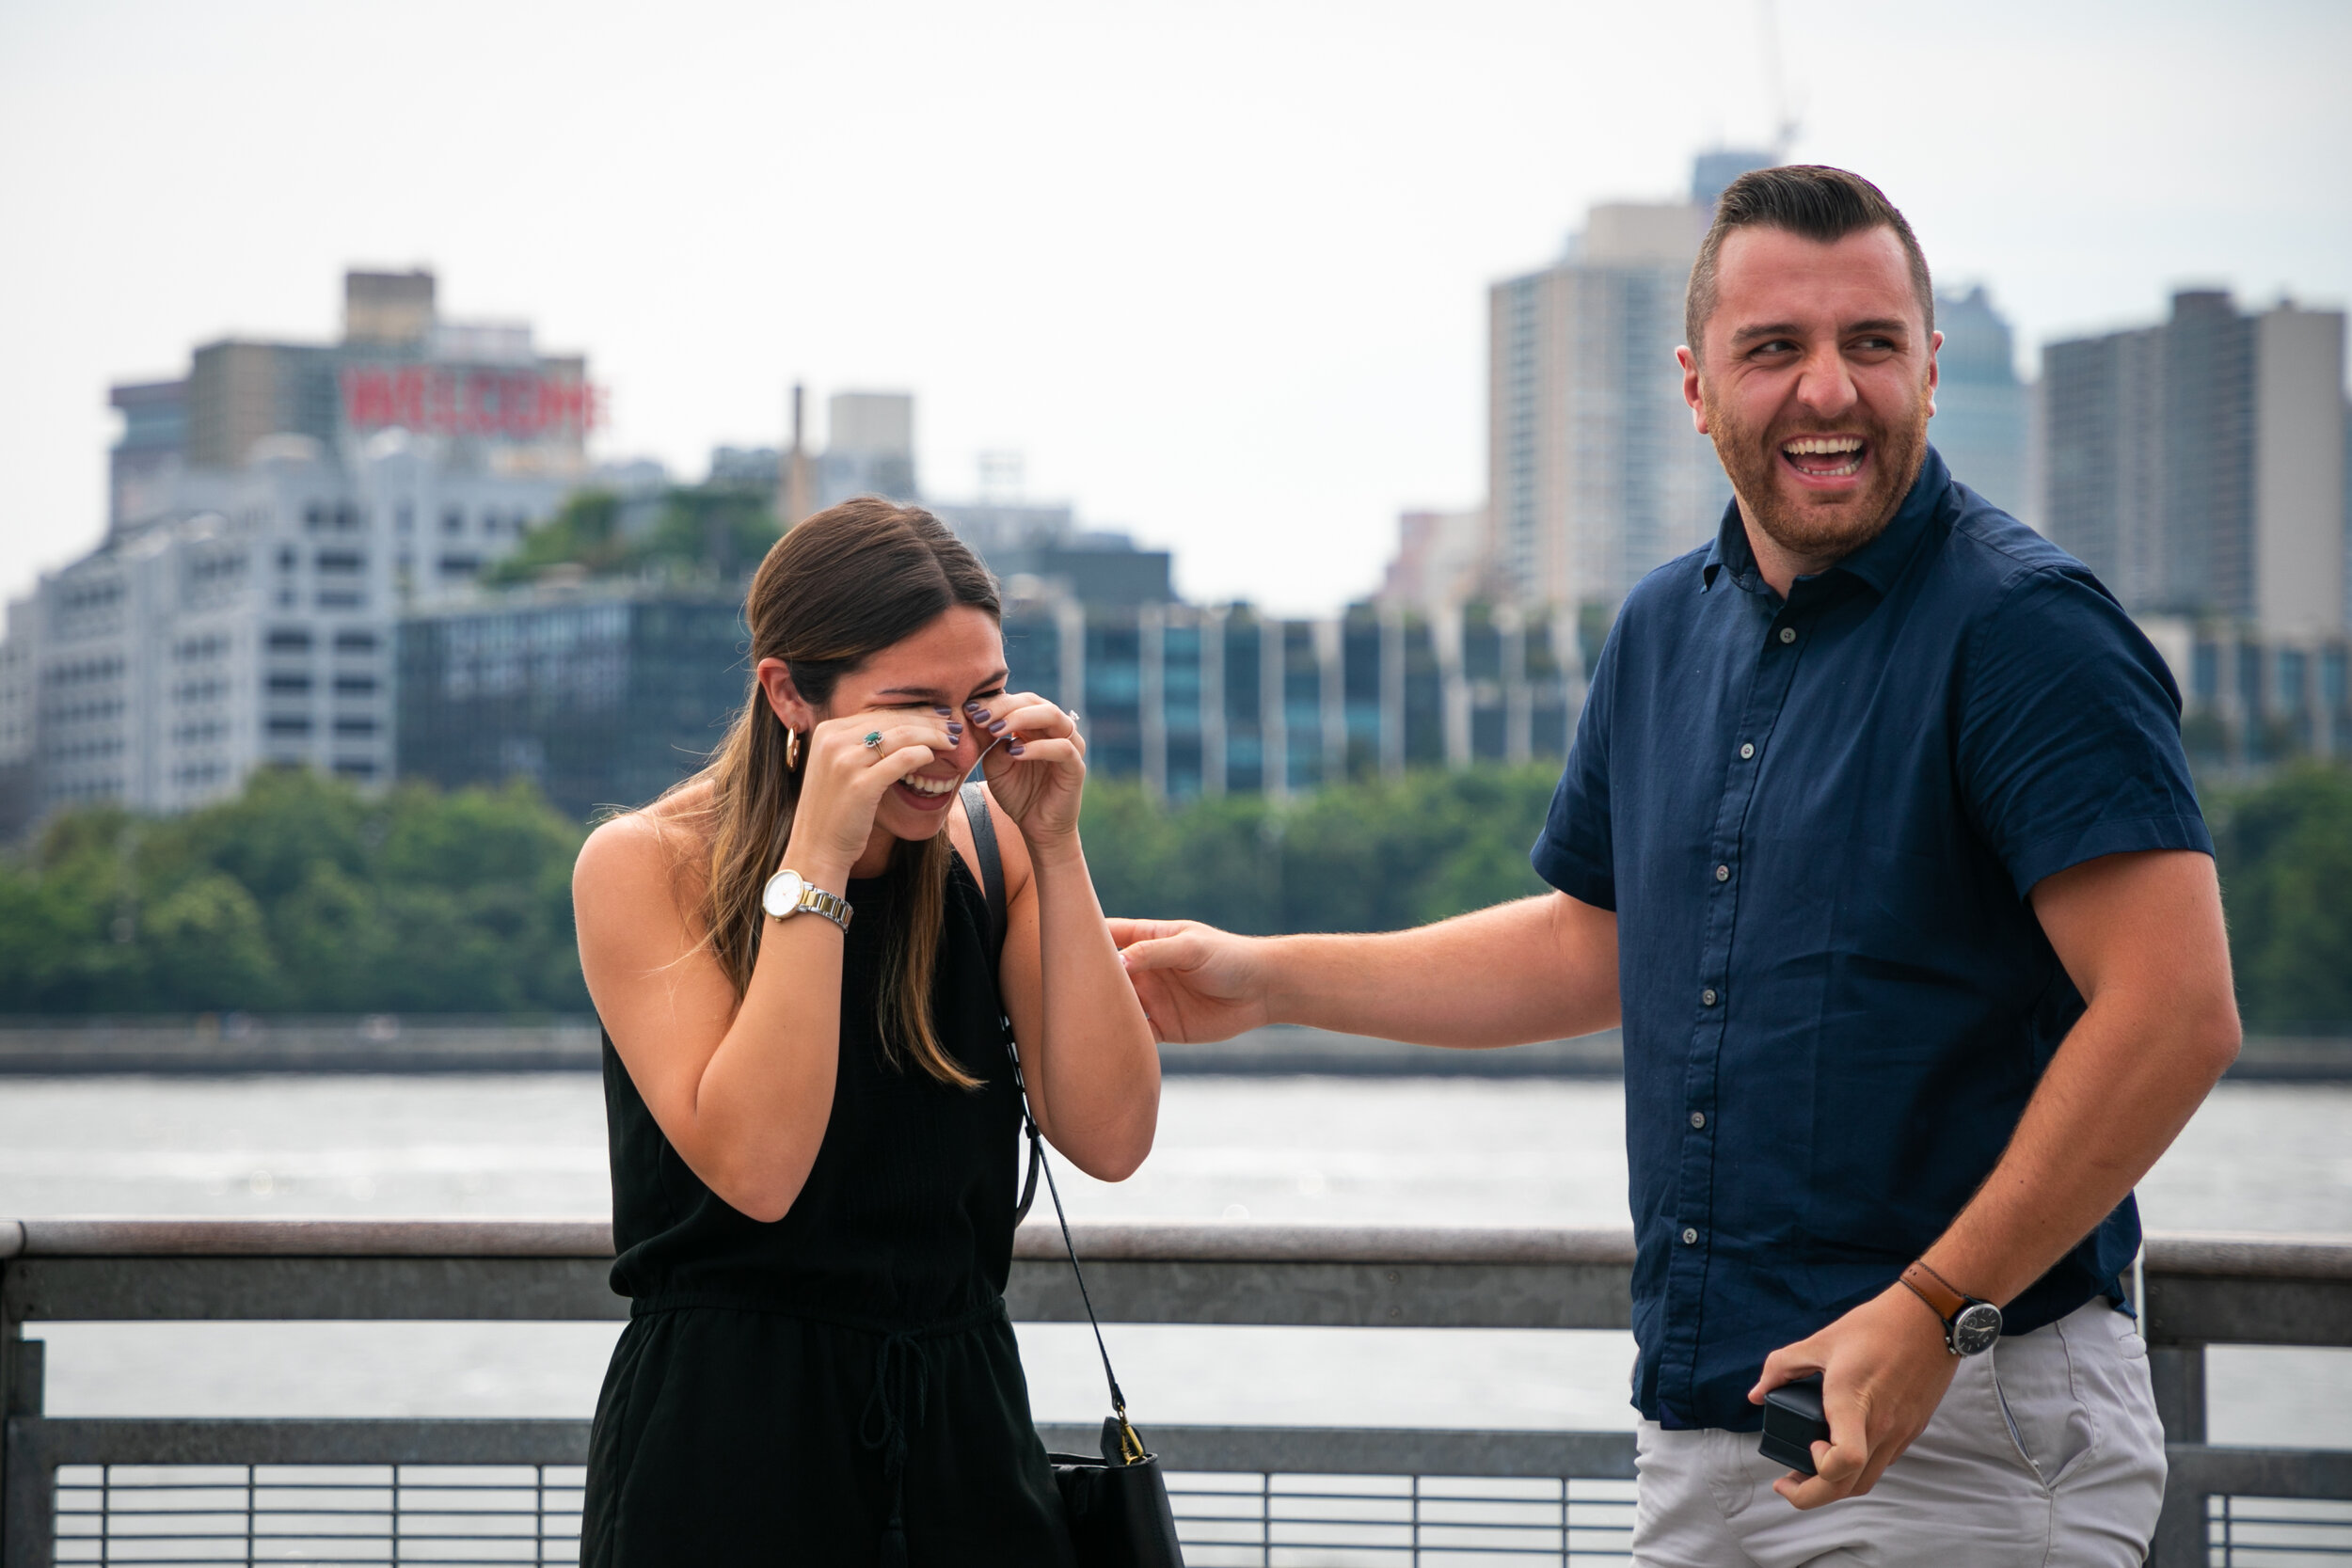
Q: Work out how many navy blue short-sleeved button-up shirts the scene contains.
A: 1